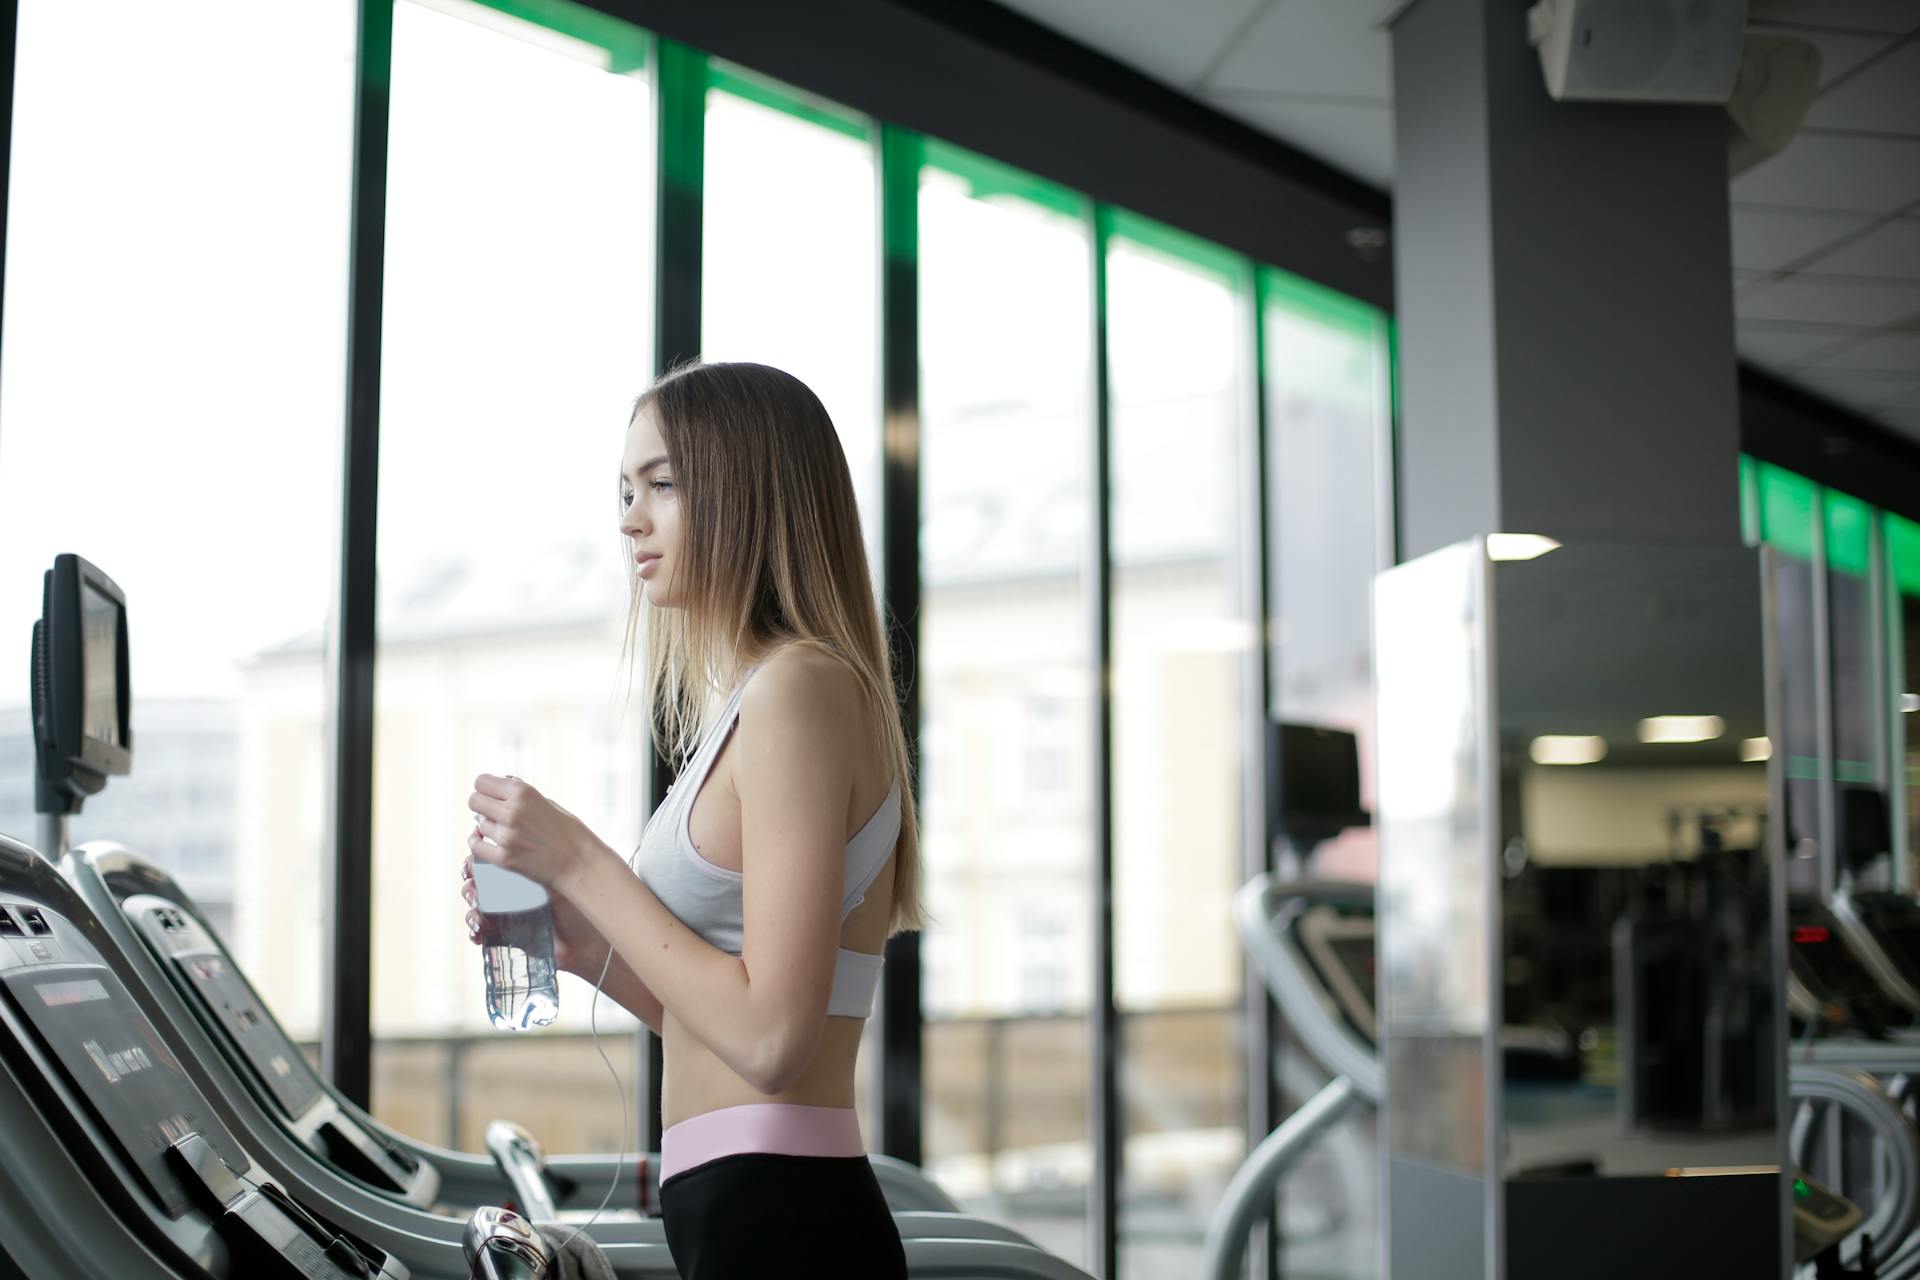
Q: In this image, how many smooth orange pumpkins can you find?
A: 0